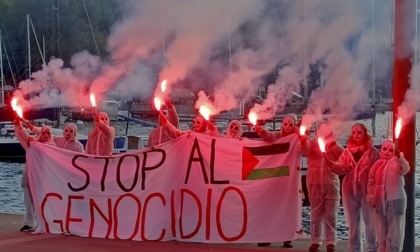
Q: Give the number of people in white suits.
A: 10